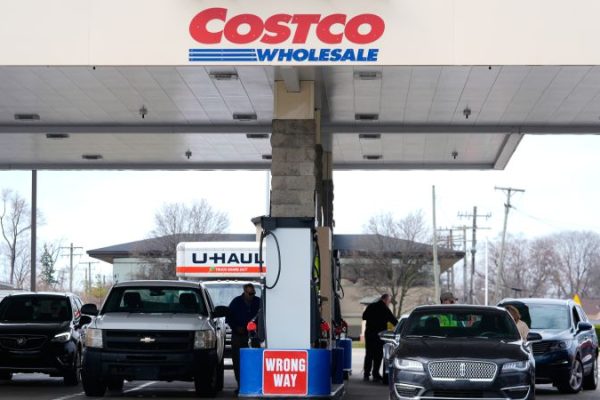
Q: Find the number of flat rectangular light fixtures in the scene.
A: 11